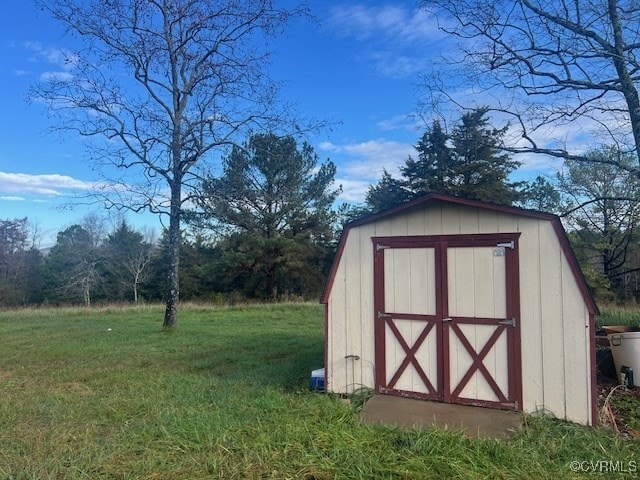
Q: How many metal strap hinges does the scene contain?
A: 6